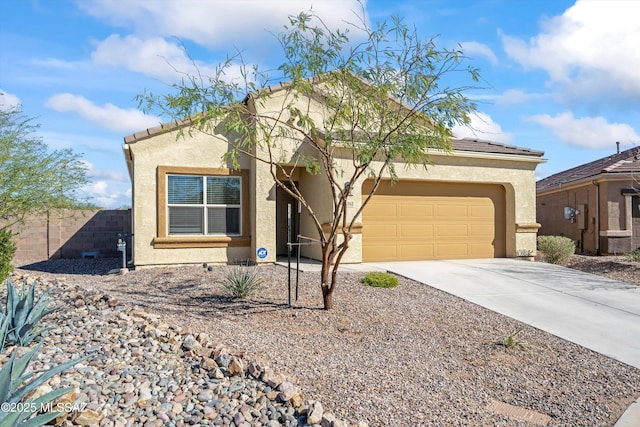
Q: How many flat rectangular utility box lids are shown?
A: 1